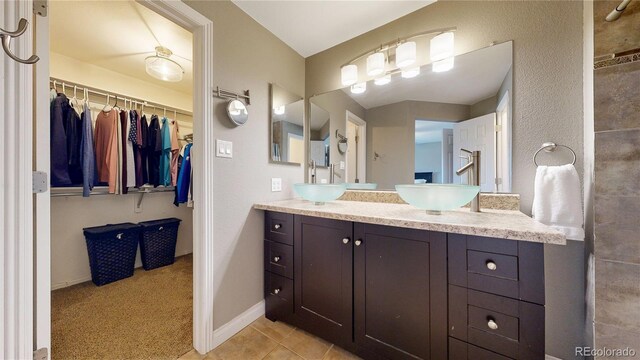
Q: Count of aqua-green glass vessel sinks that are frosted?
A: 2